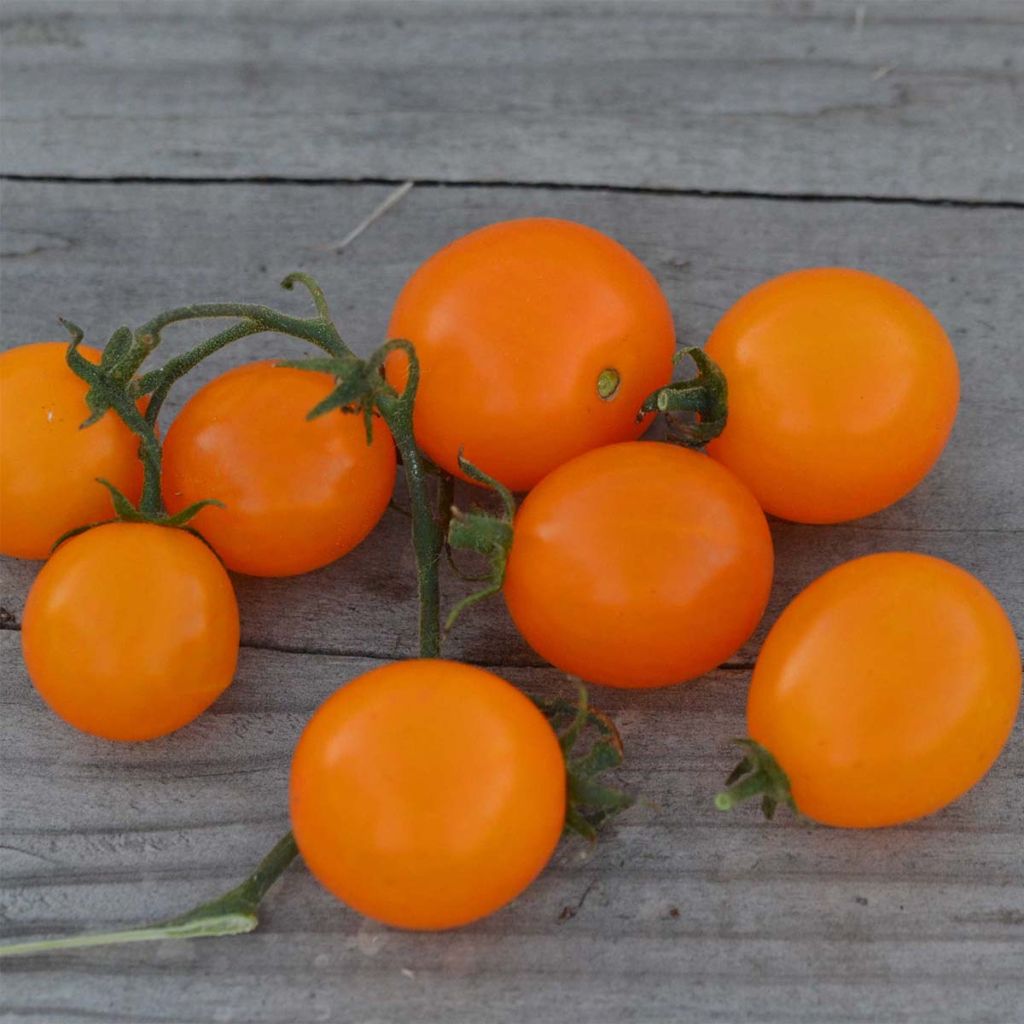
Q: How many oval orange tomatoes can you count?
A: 8